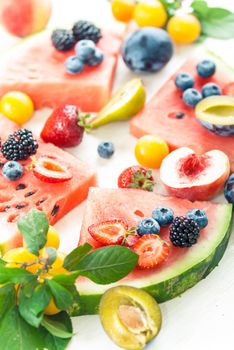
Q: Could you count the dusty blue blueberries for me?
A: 12